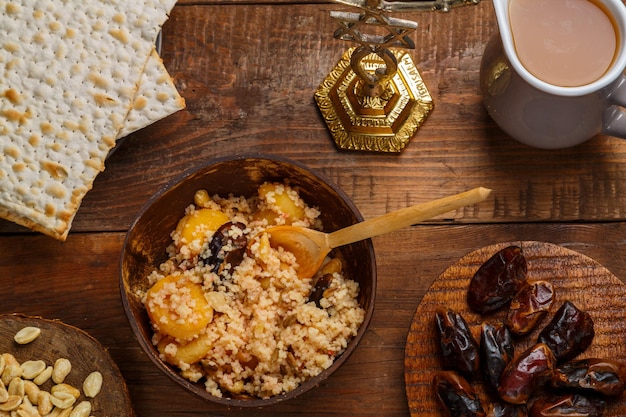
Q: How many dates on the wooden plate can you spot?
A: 10